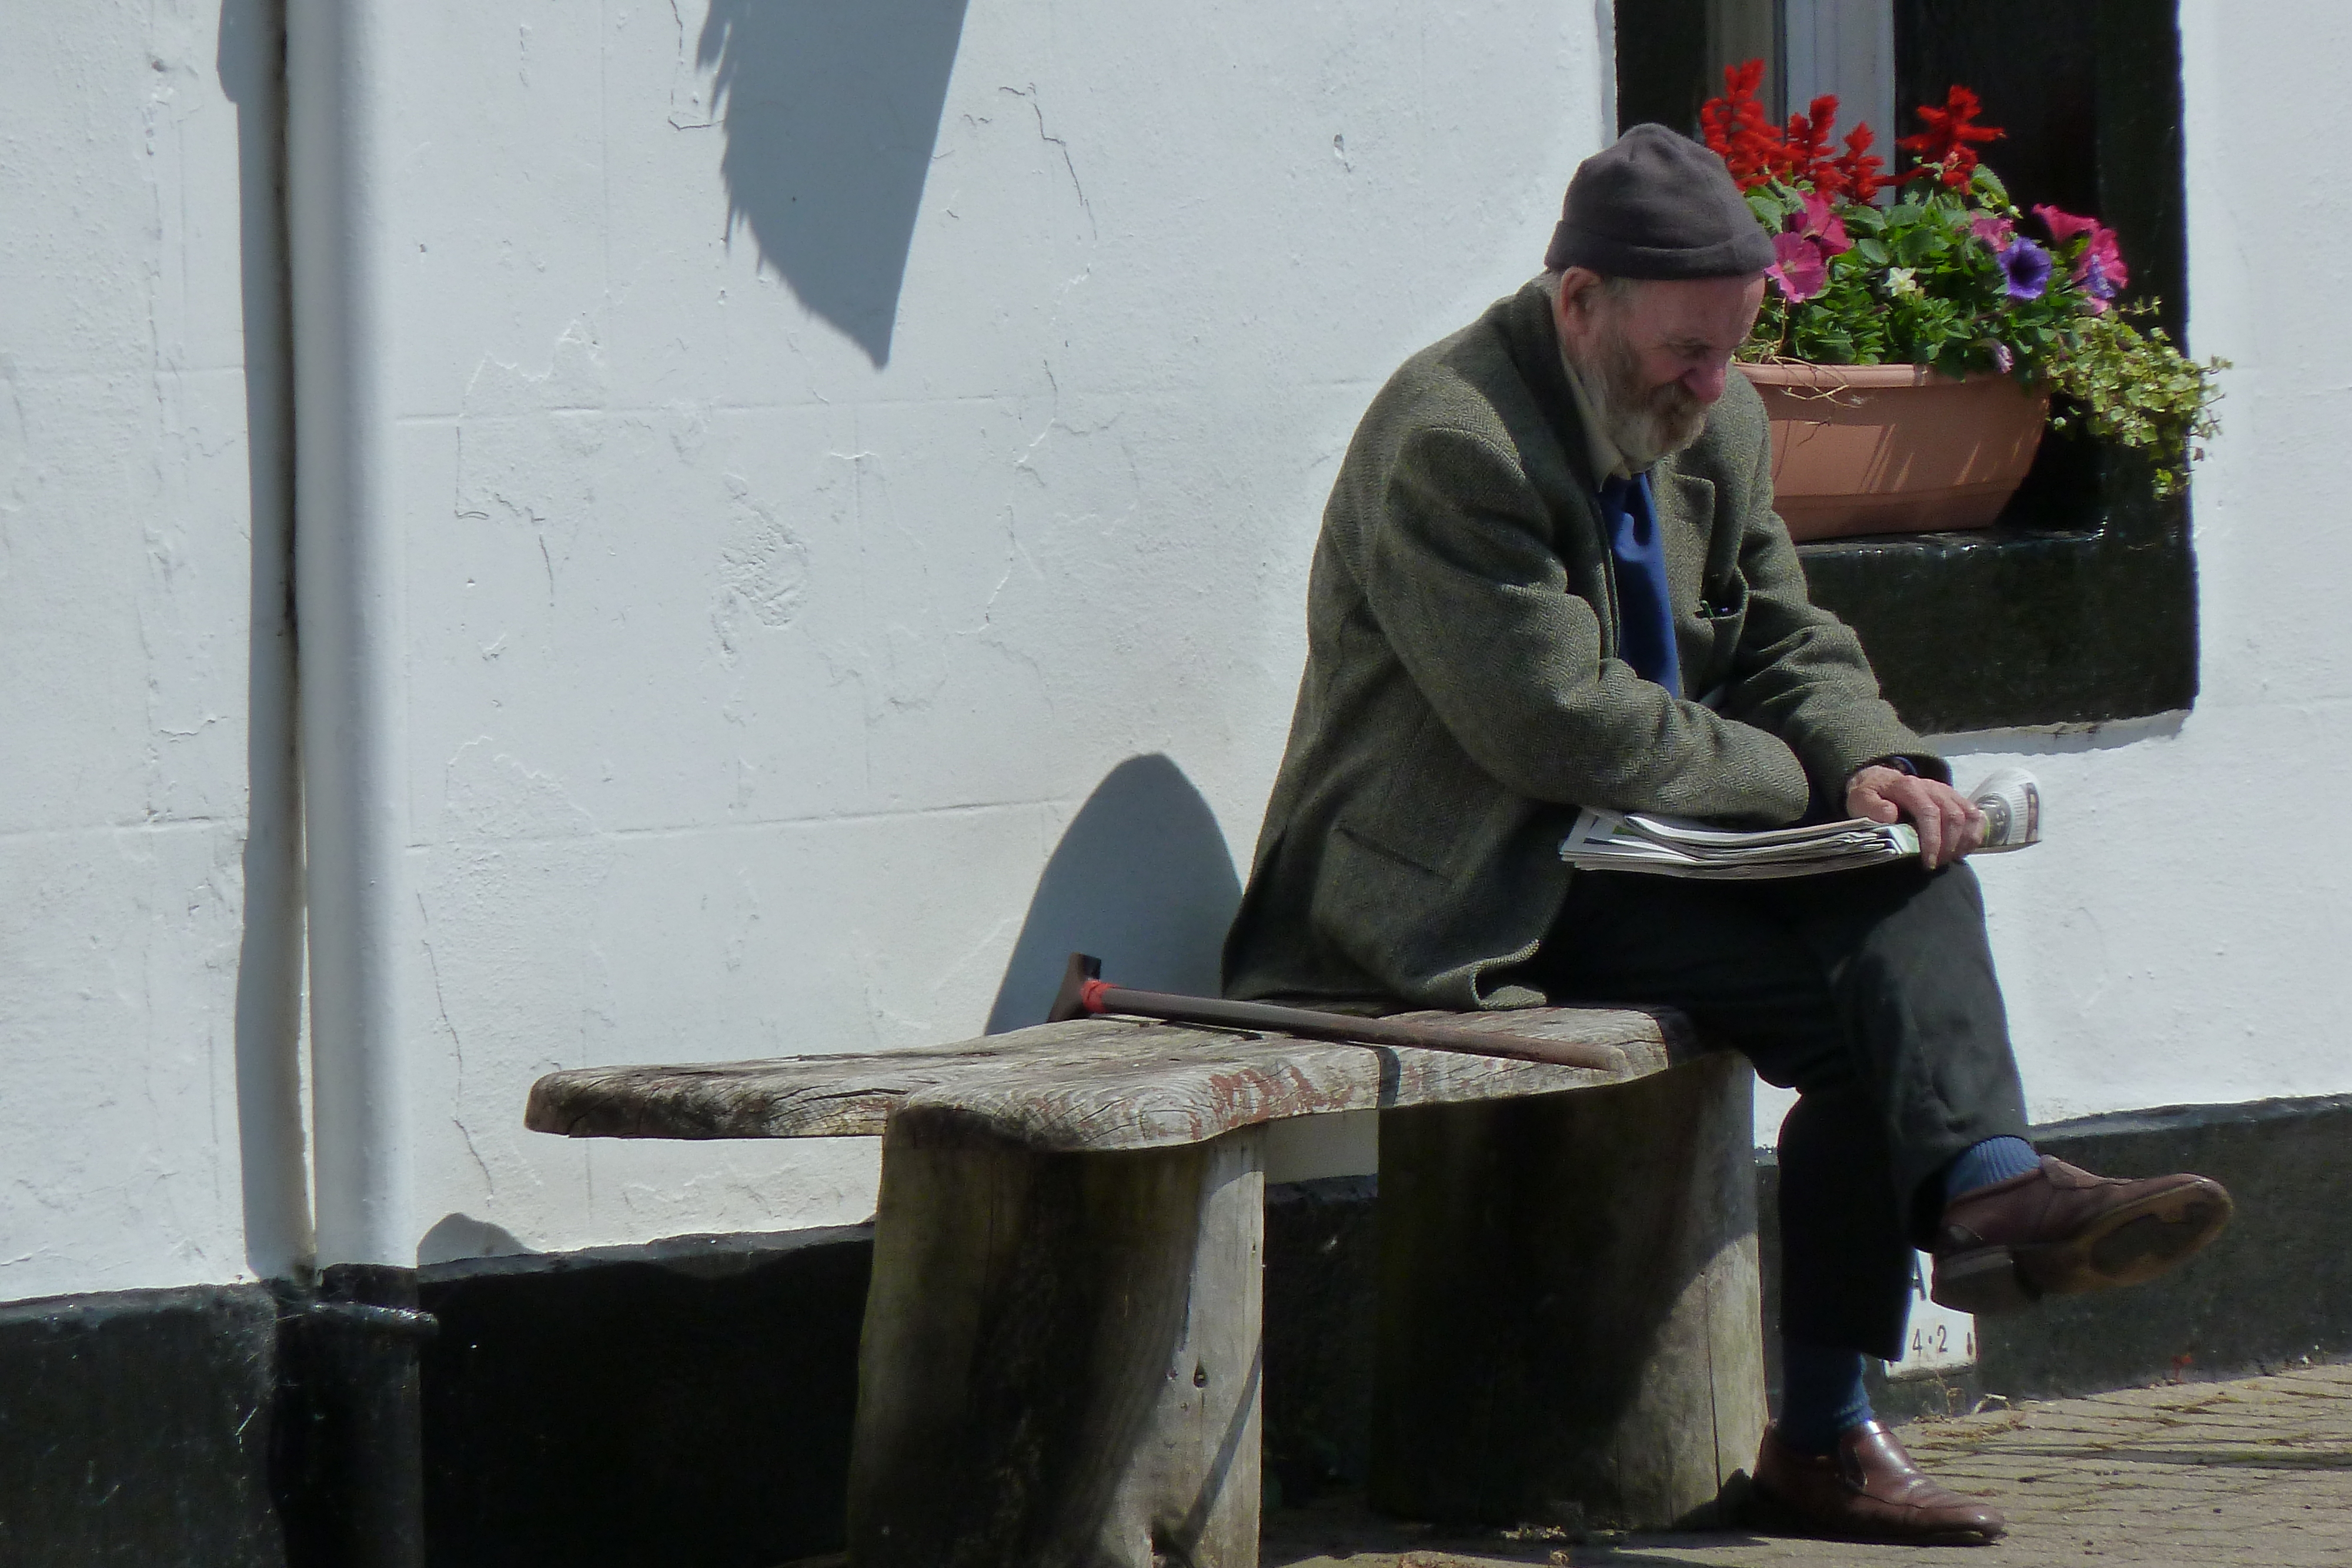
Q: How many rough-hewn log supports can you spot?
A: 2